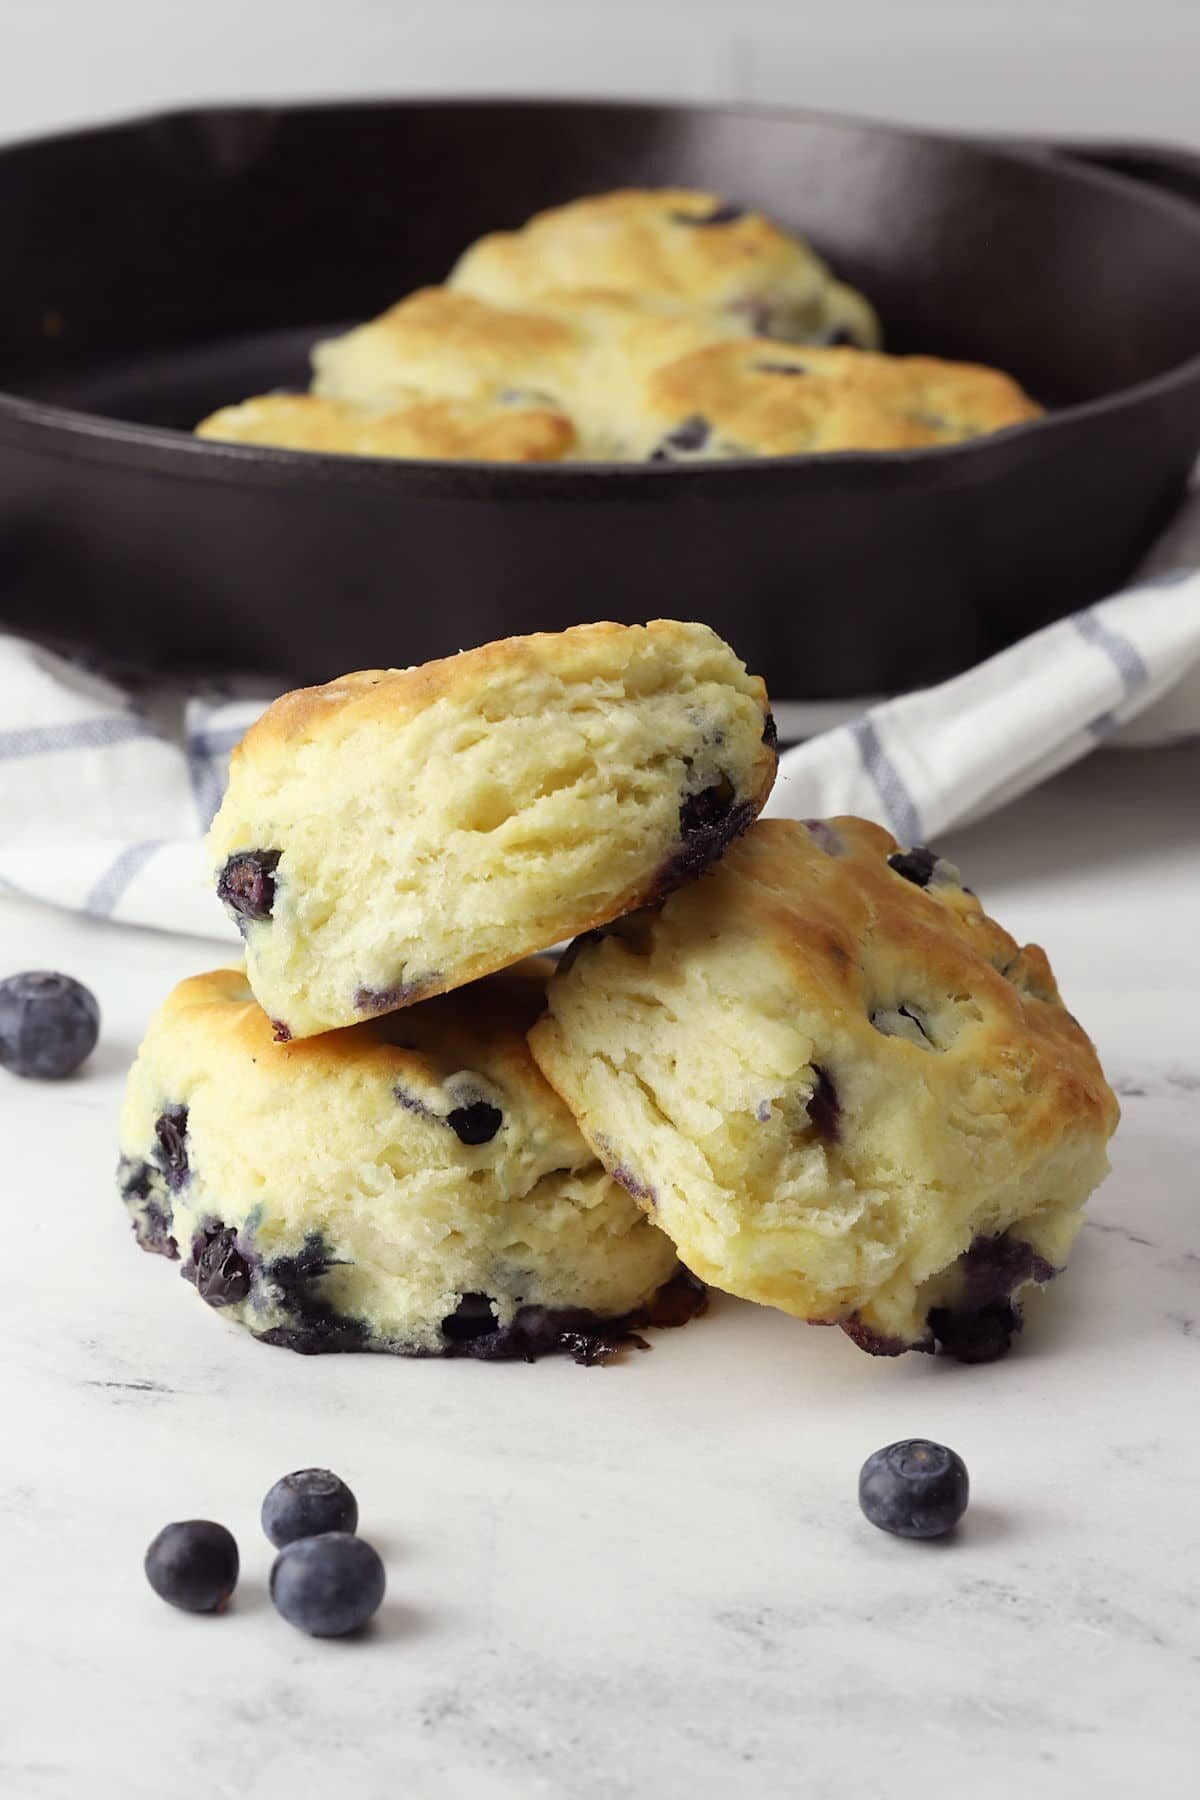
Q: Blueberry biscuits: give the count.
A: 7